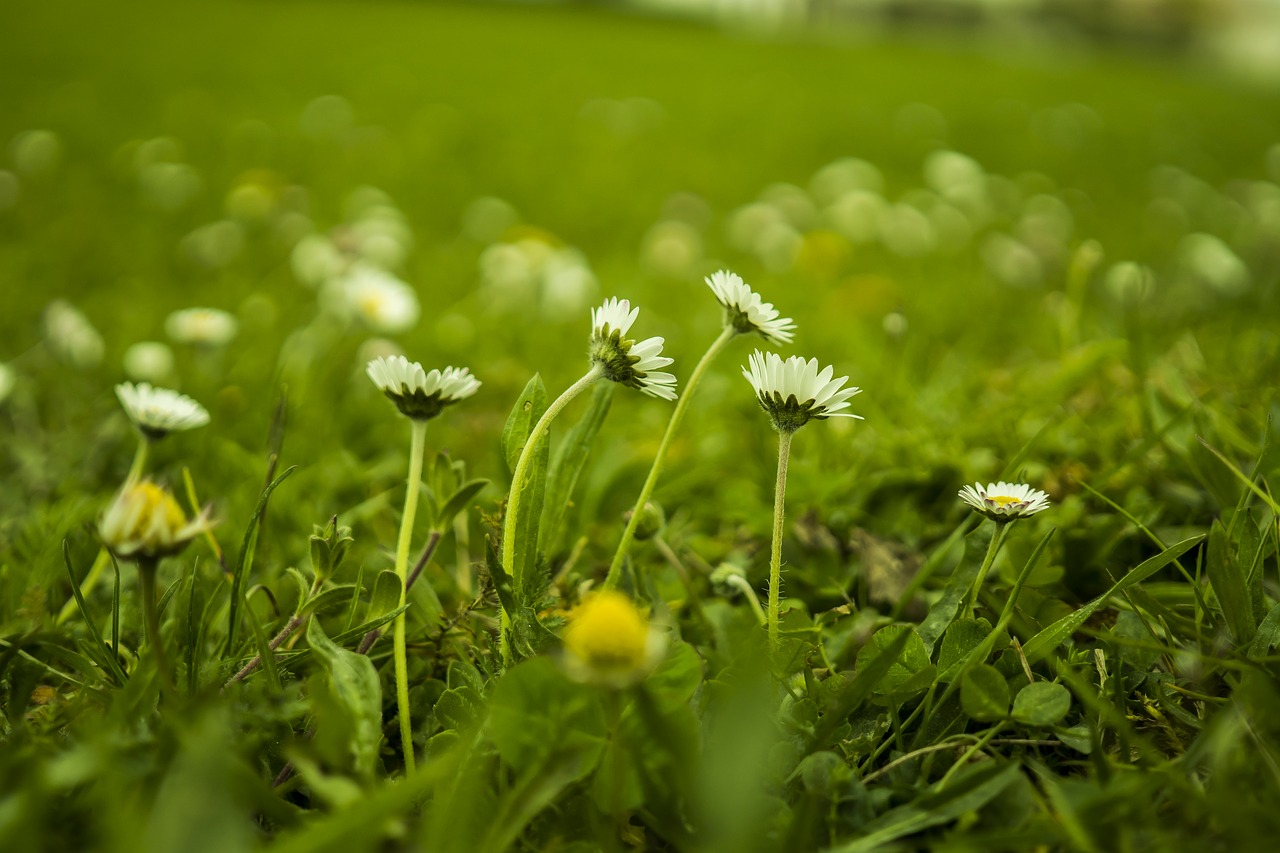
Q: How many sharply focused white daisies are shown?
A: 5